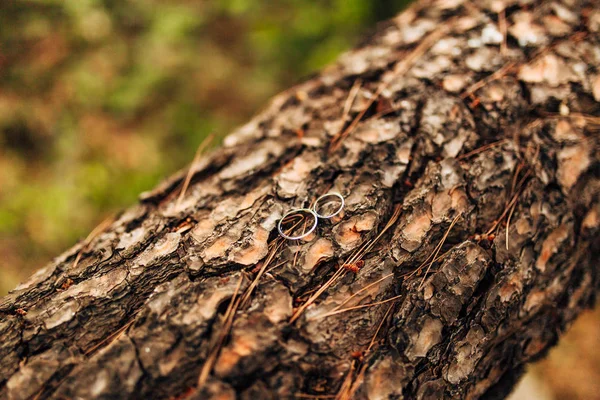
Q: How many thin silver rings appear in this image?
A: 2